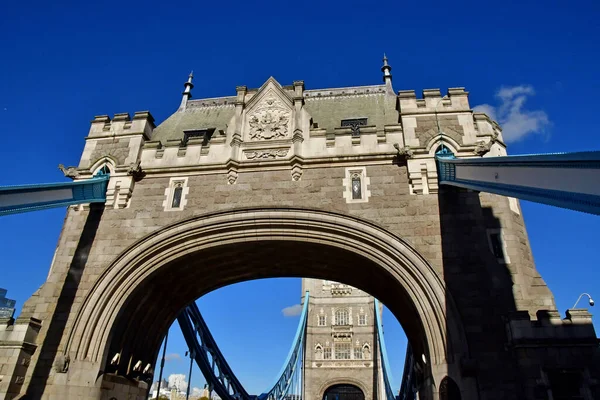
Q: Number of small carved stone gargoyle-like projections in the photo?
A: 4